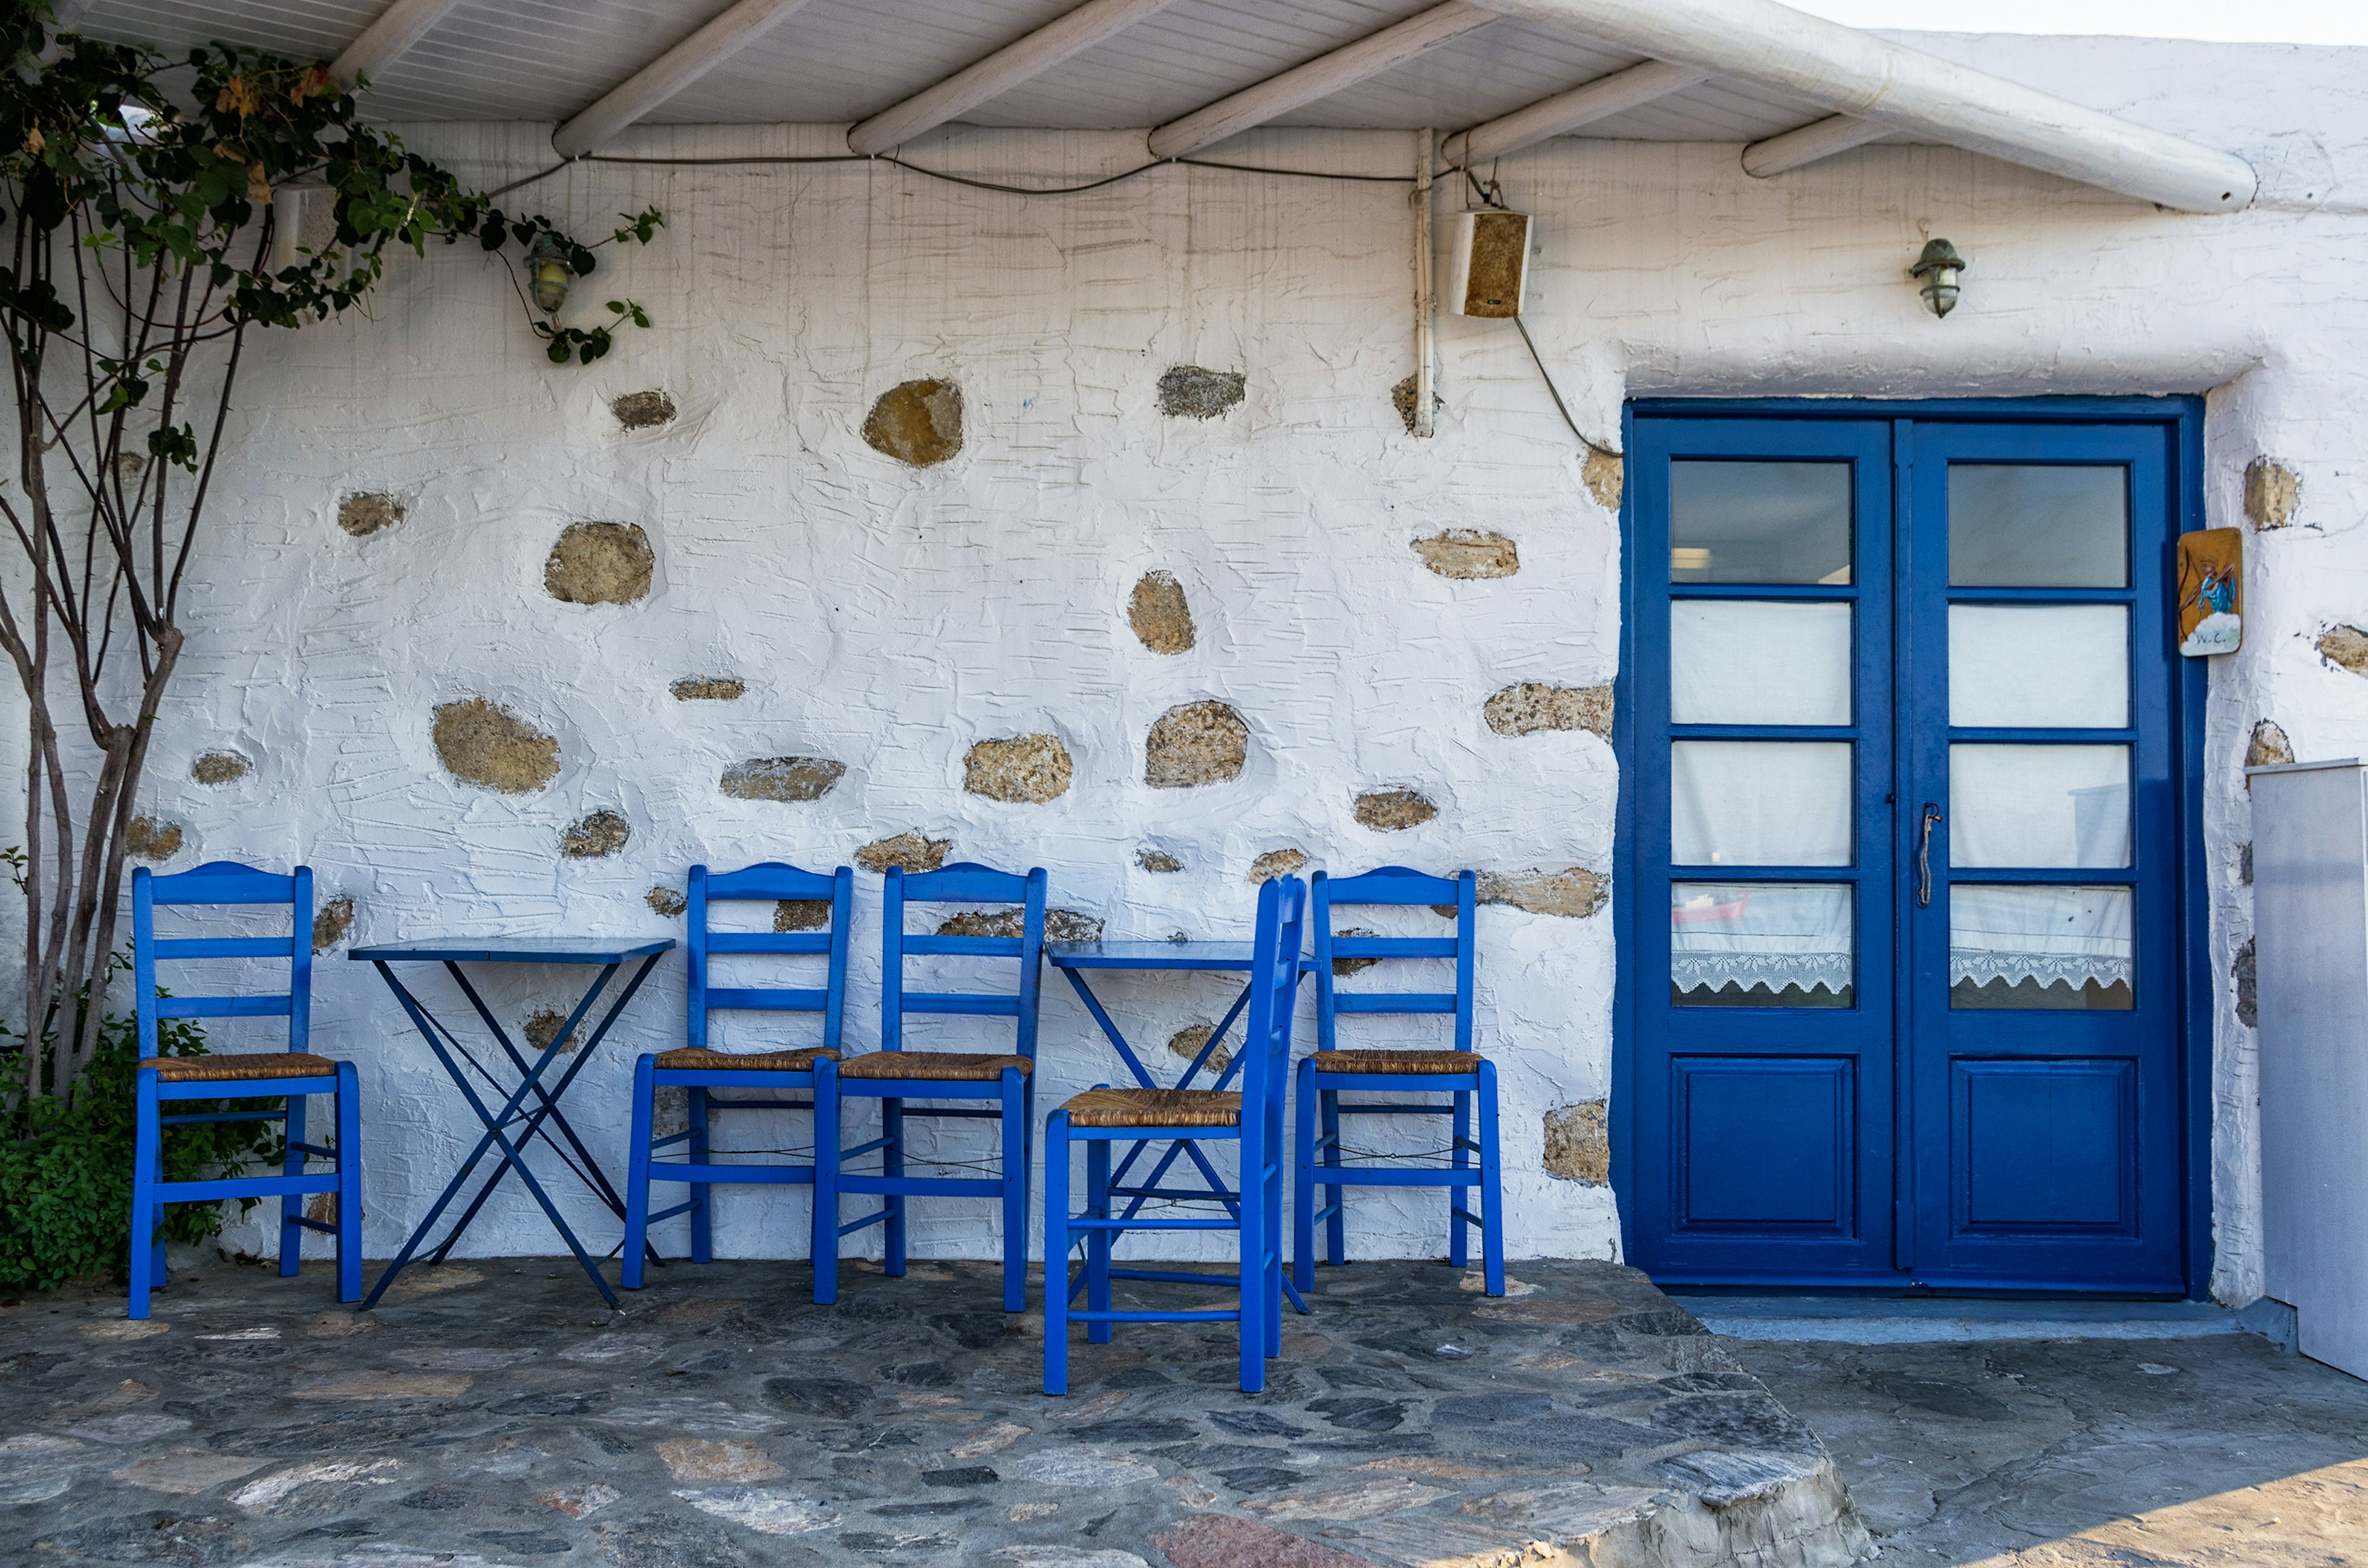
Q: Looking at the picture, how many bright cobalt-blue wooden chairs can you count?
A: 5